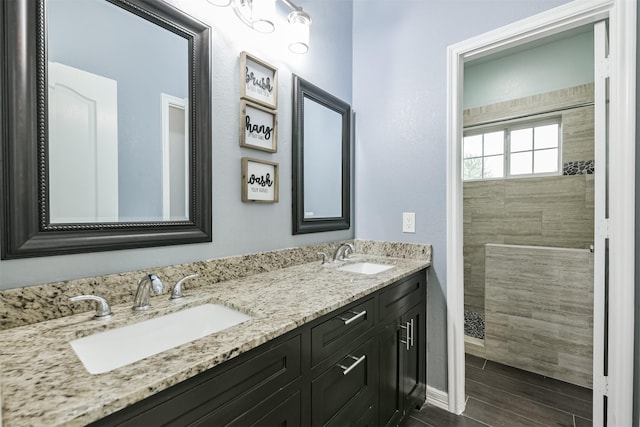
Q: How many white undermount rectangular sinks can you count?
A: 2